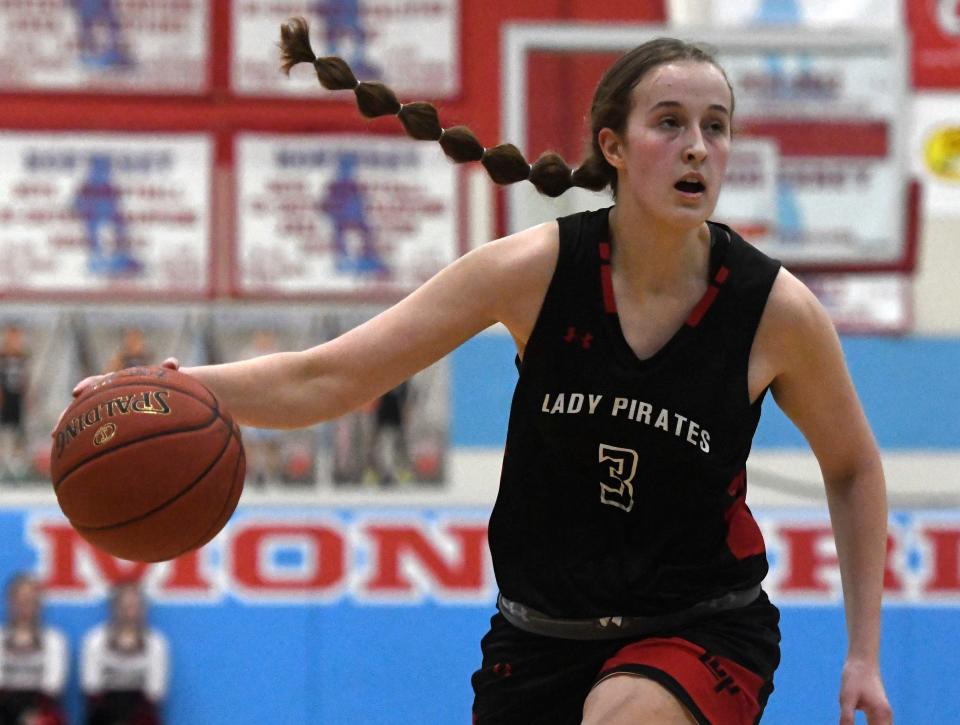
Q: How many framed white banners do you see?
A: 4